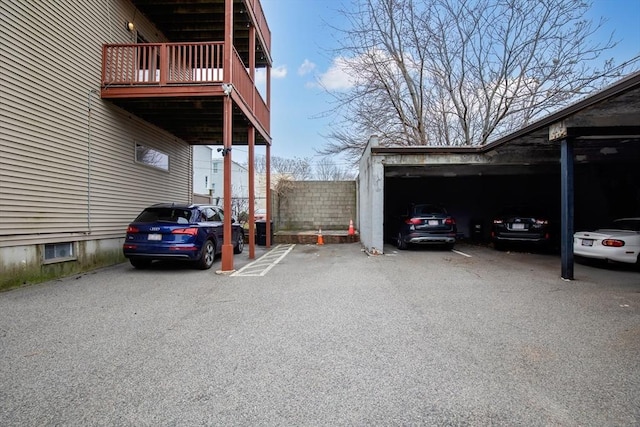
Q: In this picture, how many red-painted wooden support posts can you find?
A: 3